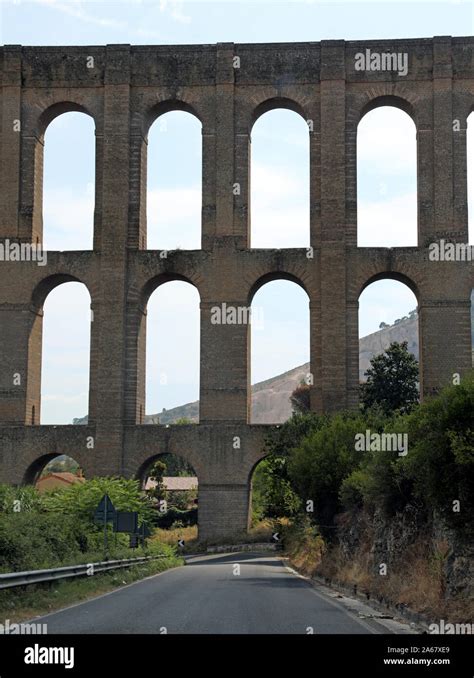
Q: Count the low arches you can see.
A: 3